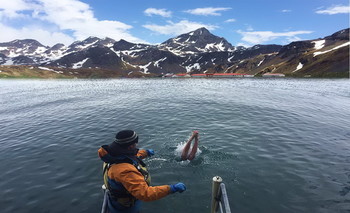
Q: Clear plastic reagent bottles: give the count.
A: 0